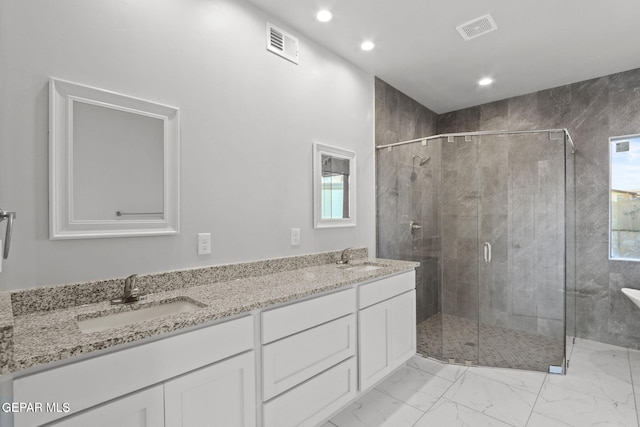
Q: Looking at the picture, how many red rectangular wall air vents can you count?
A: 0